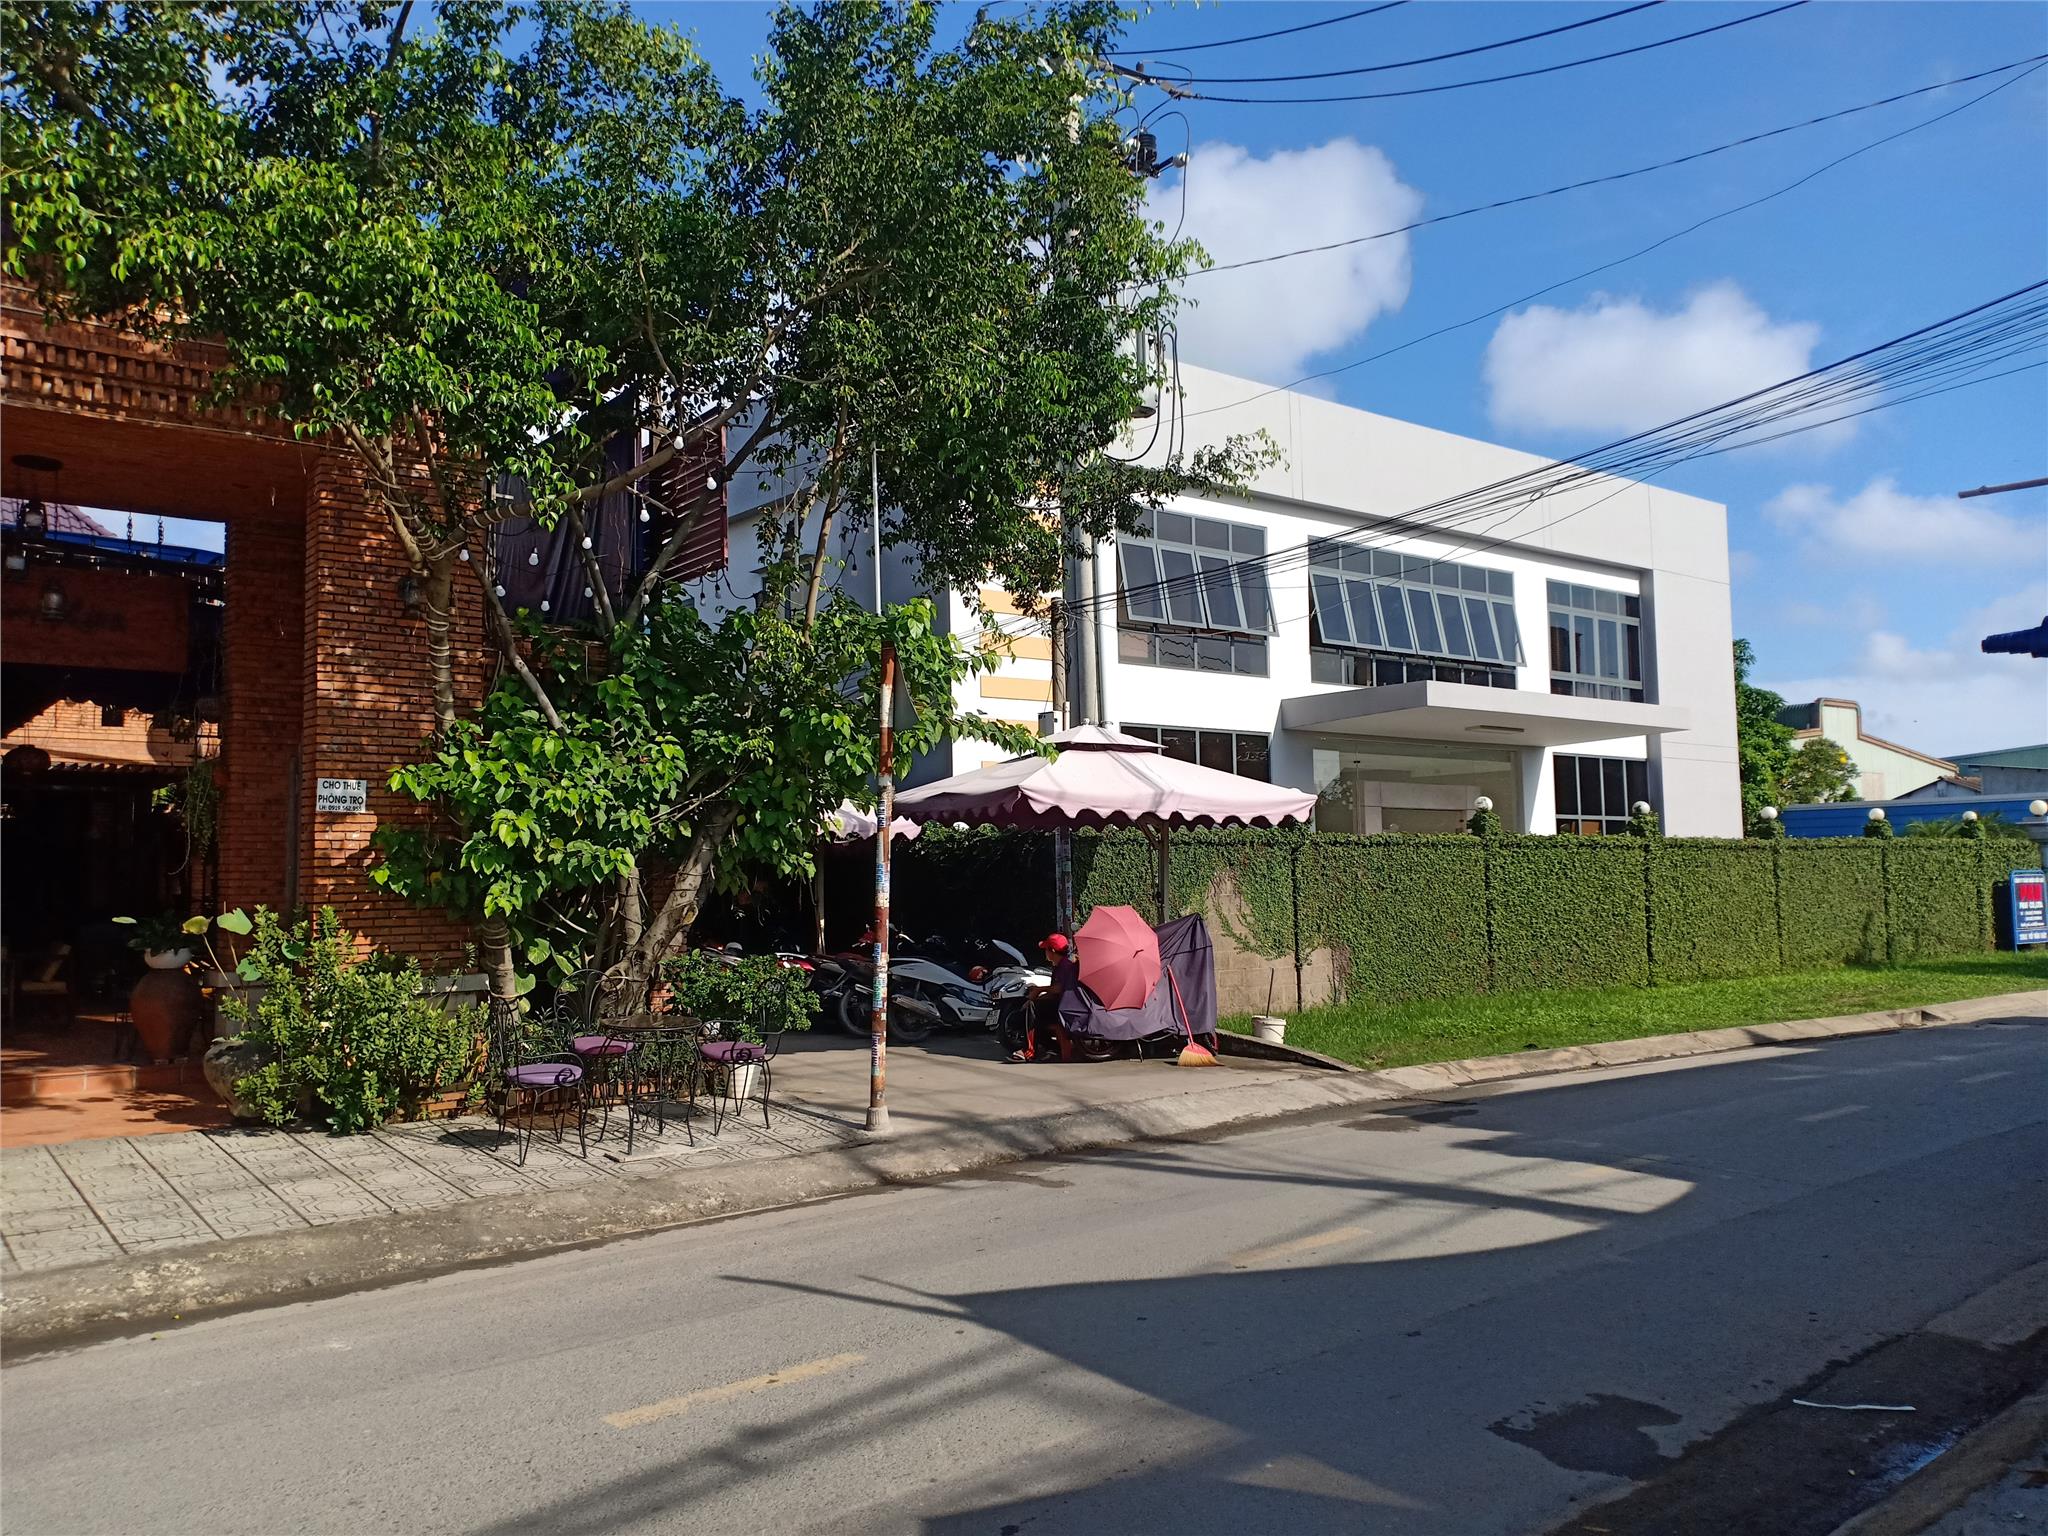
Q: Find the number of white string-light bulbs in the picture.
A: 14